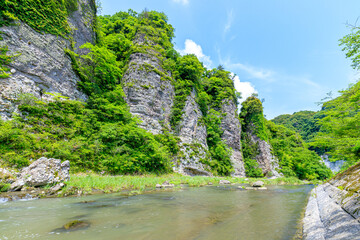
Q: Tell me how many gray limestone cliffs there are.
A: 5